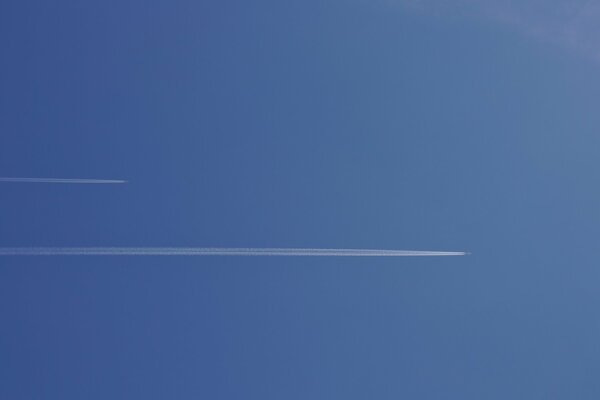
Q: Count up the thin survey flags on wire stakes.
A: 0